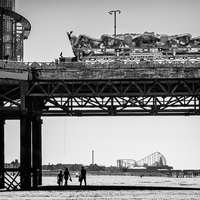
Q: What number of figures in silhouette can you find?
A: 3